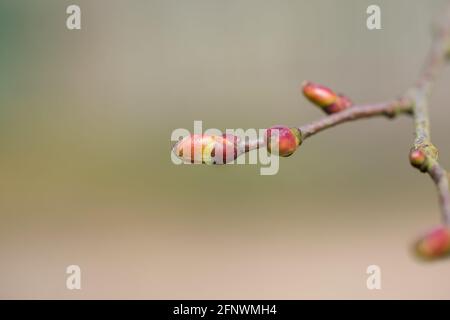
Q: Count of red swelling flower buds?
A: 5